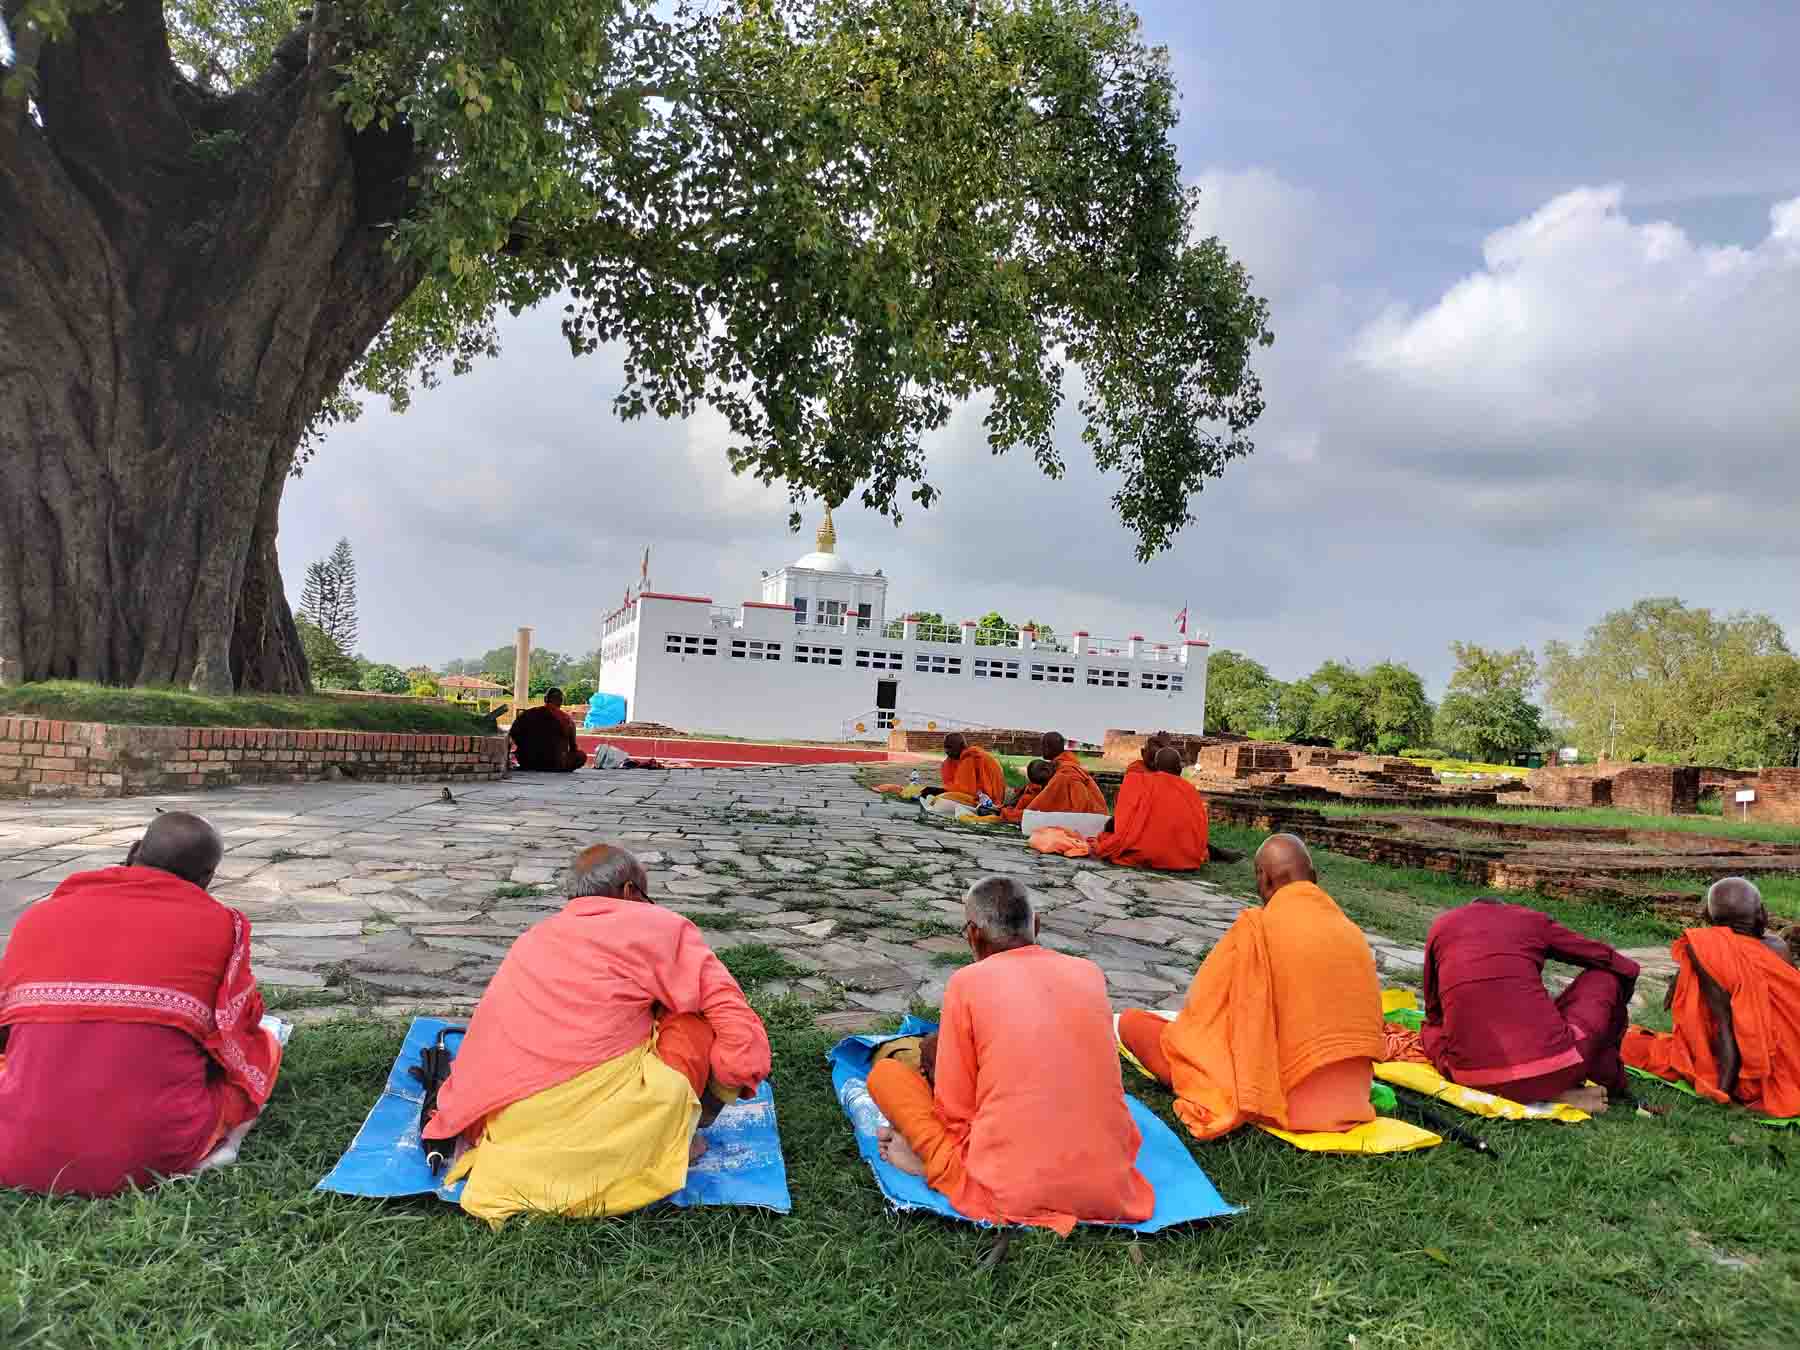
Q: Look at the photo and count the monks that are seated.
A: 12